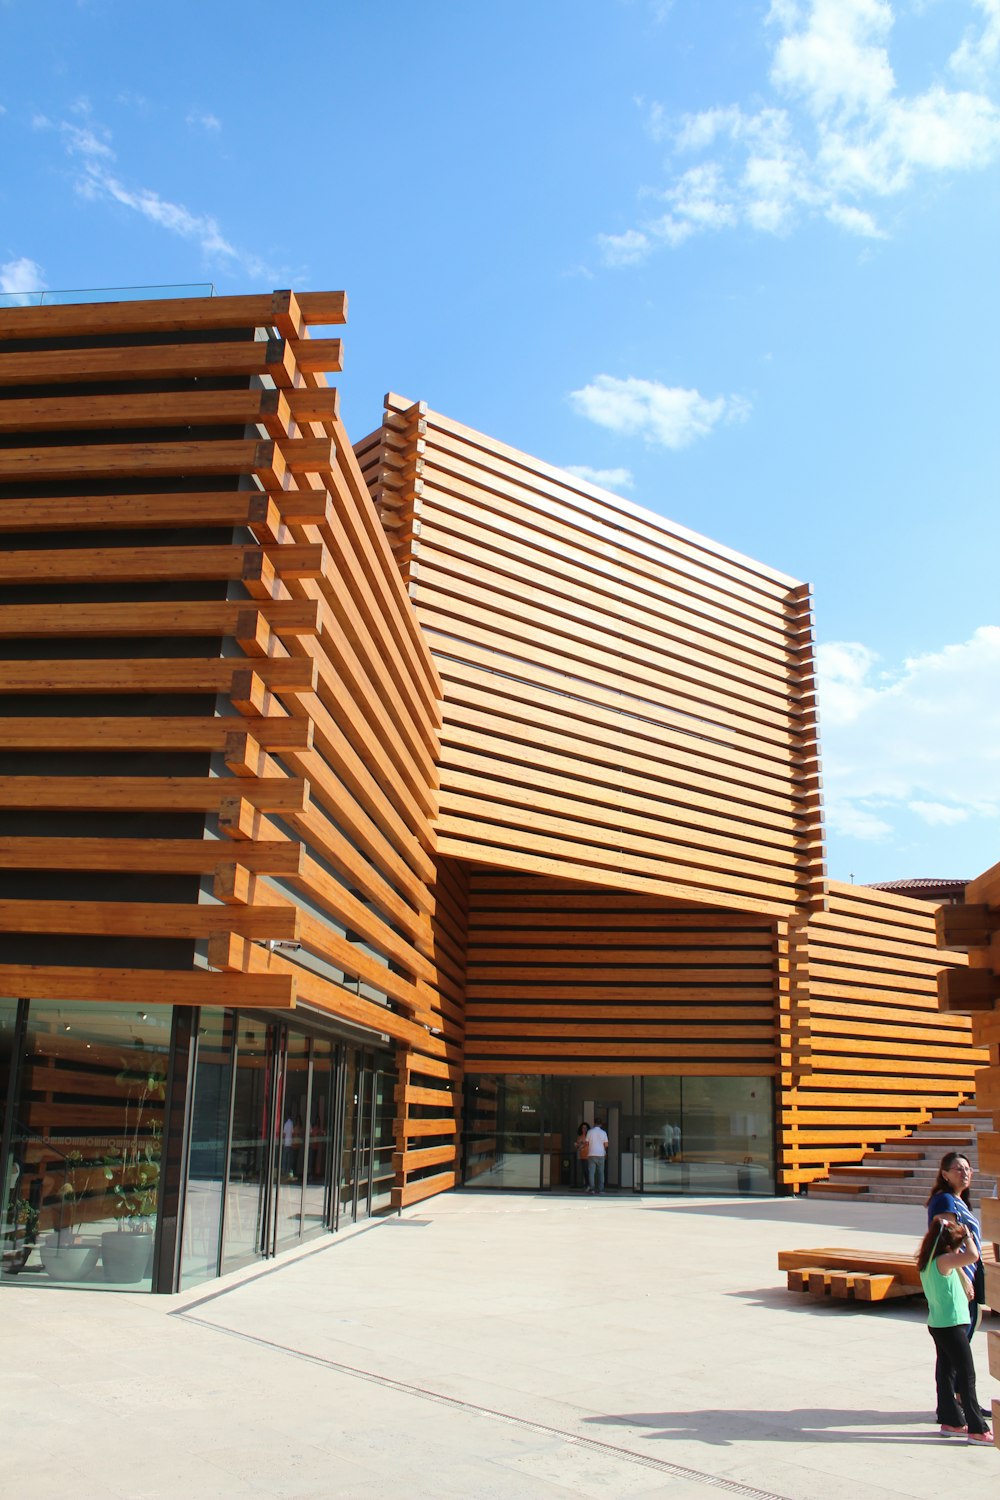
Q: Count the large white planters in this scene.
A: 2